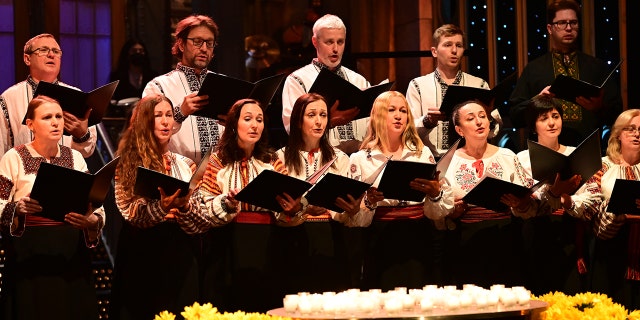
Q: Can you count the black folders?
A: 13